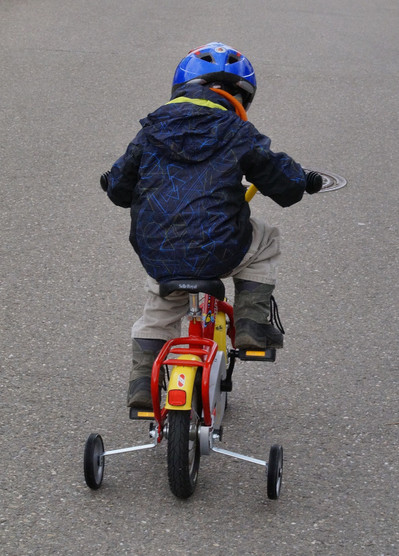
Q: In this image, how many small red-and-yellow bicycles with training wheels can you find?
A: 1